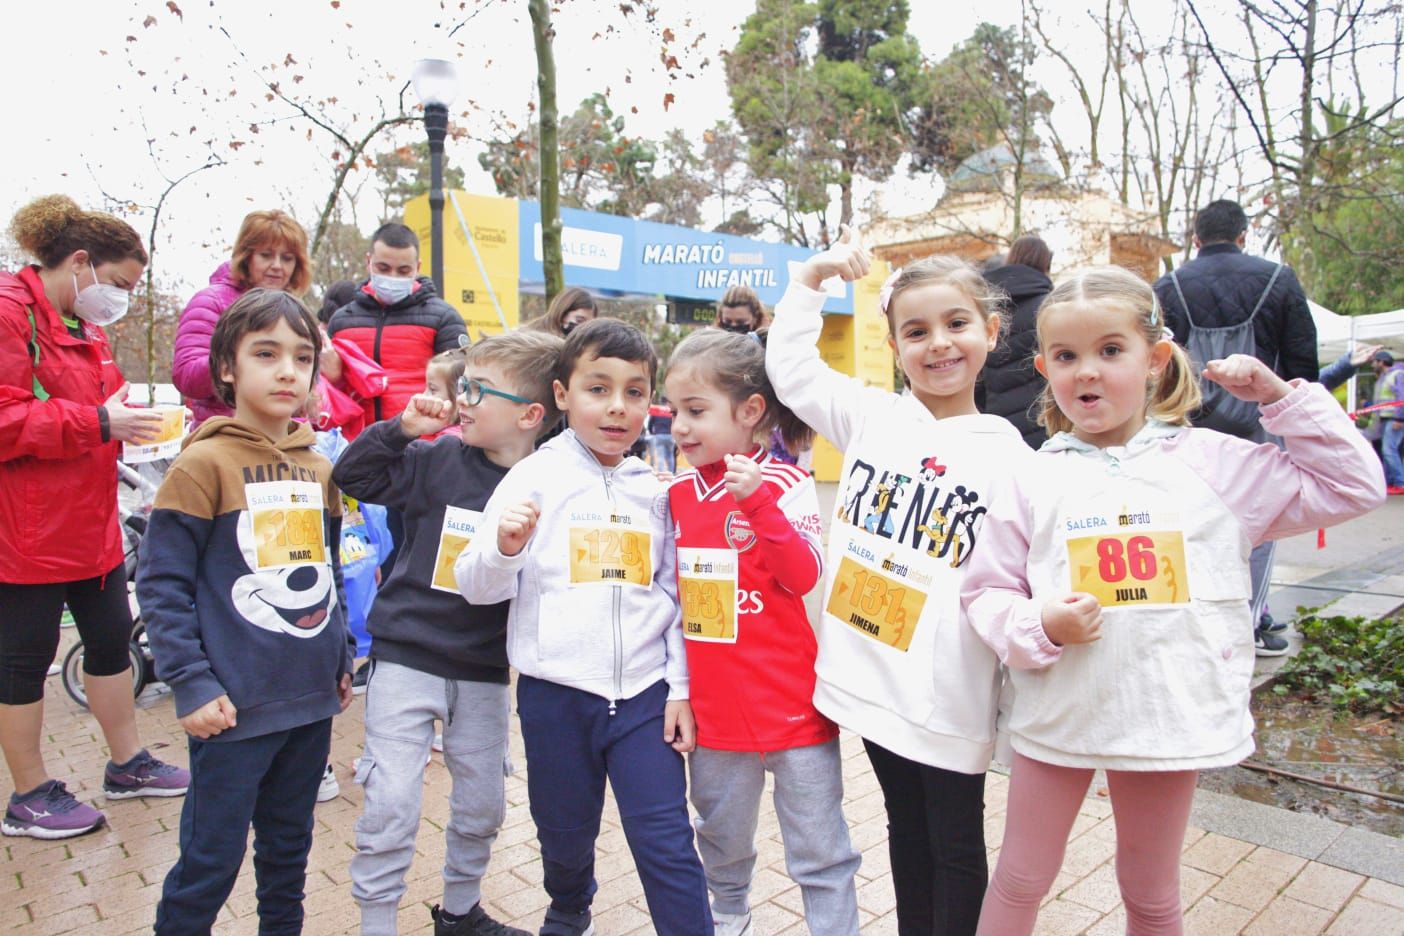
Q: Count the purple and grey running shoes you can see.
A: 2